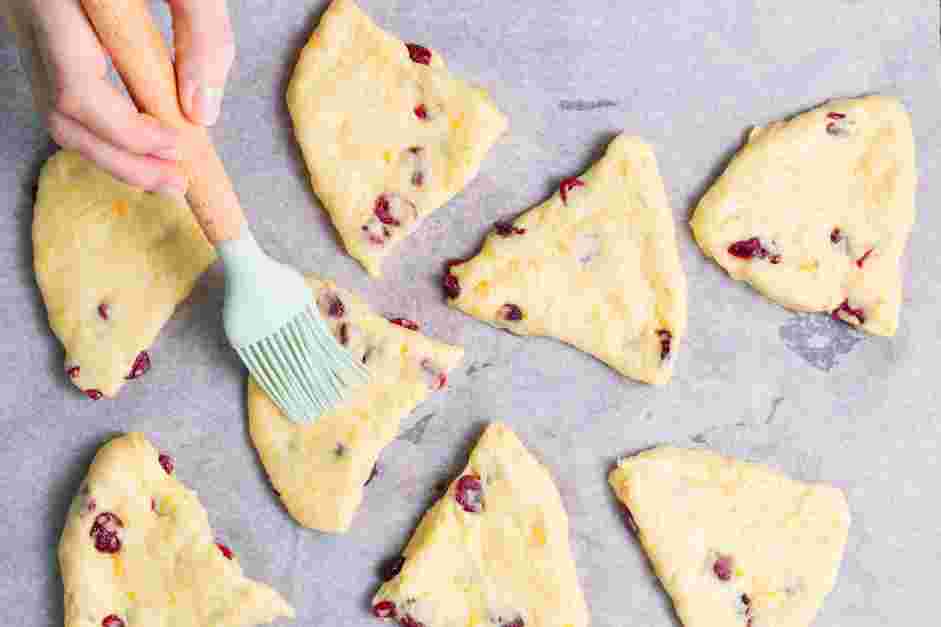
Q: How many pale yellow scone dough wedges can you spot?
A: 8